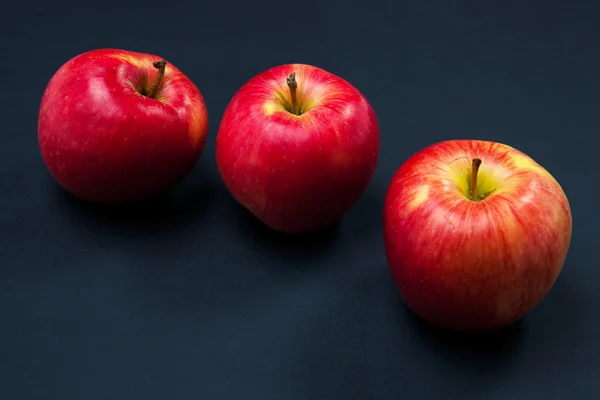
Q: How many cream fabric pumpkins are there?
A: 0